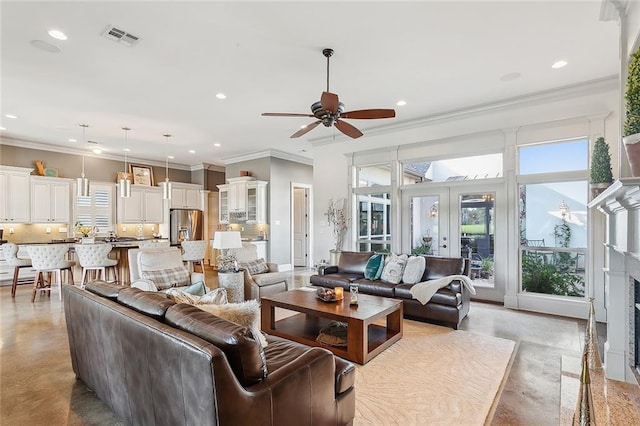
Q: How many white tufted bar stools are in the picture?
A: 5